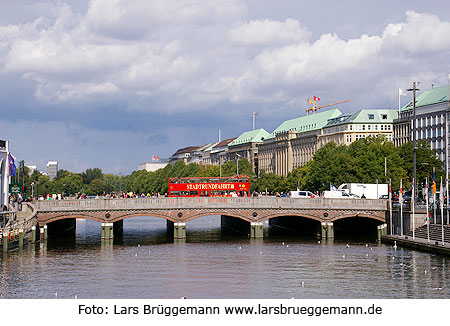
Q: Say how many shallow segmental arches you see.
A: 5